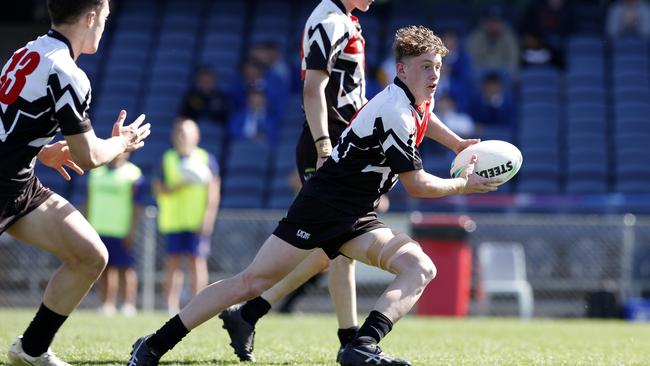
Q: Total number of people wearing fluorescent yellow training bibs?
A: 2